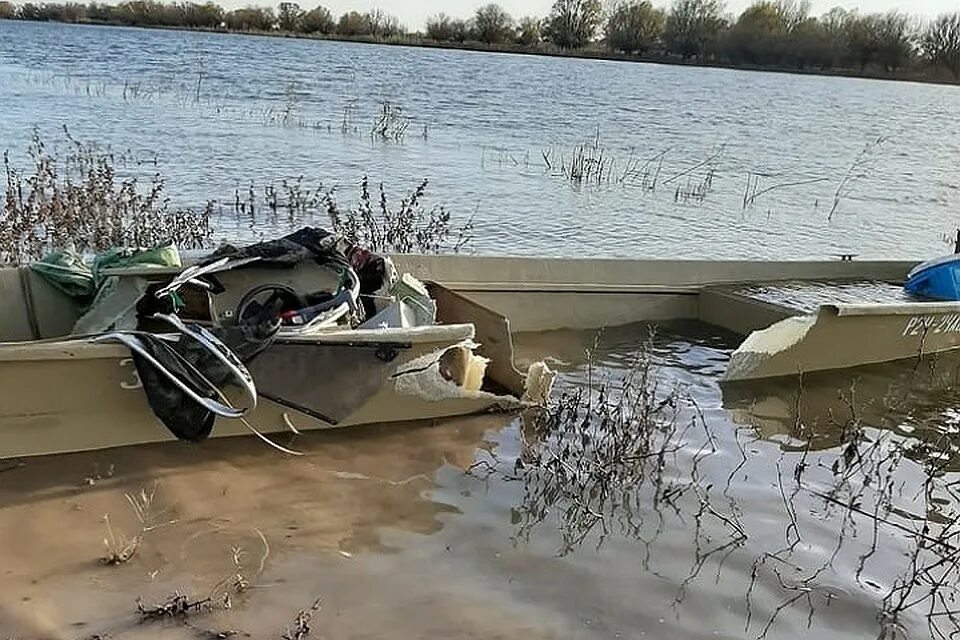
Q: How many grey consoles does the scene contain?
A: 1